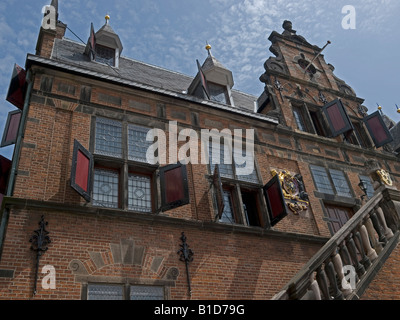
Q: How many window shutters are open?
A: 11